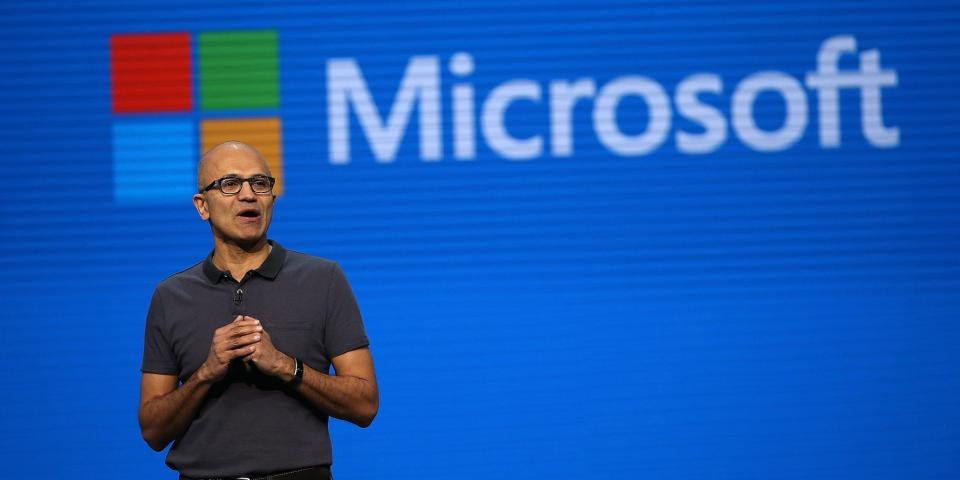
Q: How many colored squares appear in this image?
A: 4